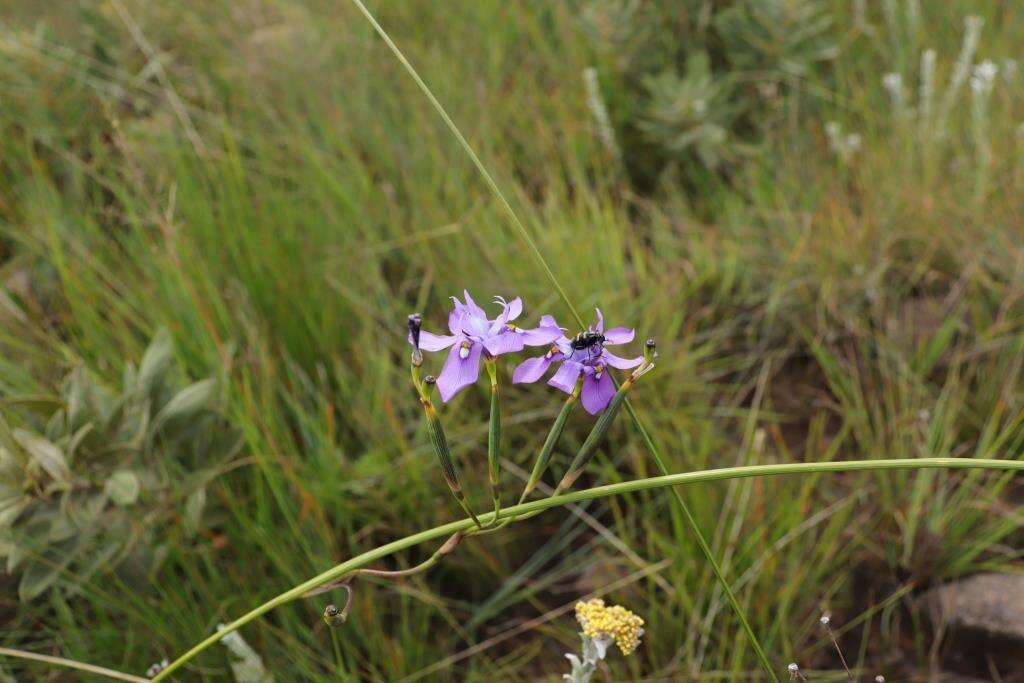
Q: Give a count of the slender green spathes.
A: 4